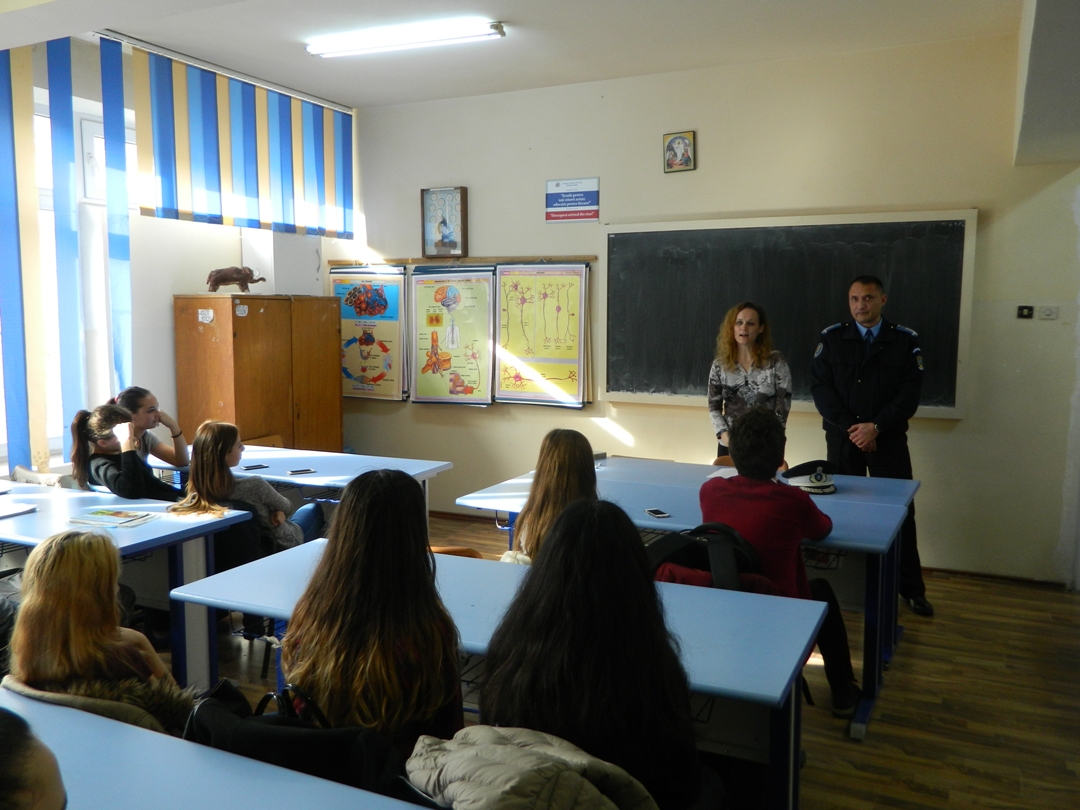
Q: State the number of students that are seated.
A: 9